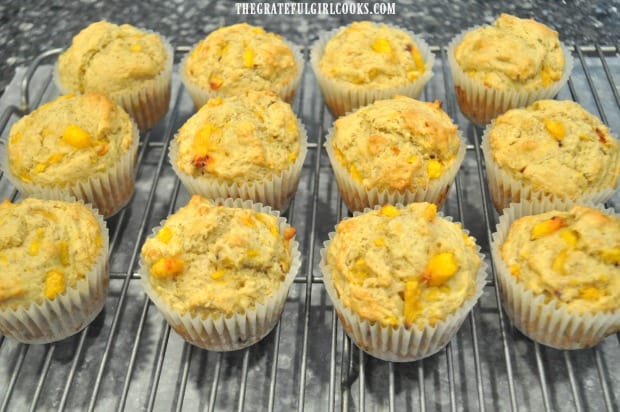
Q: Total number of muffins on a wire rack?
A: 12